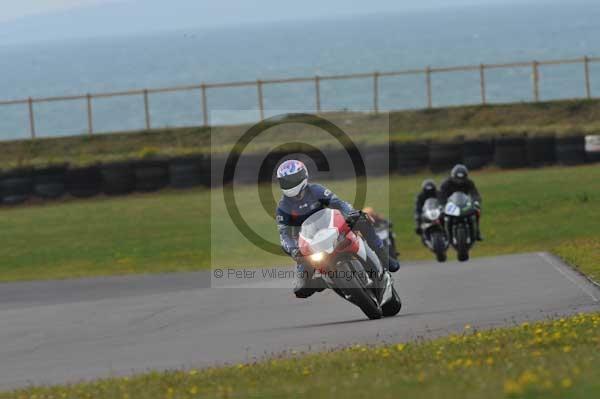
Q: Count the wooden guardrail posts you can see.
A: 11